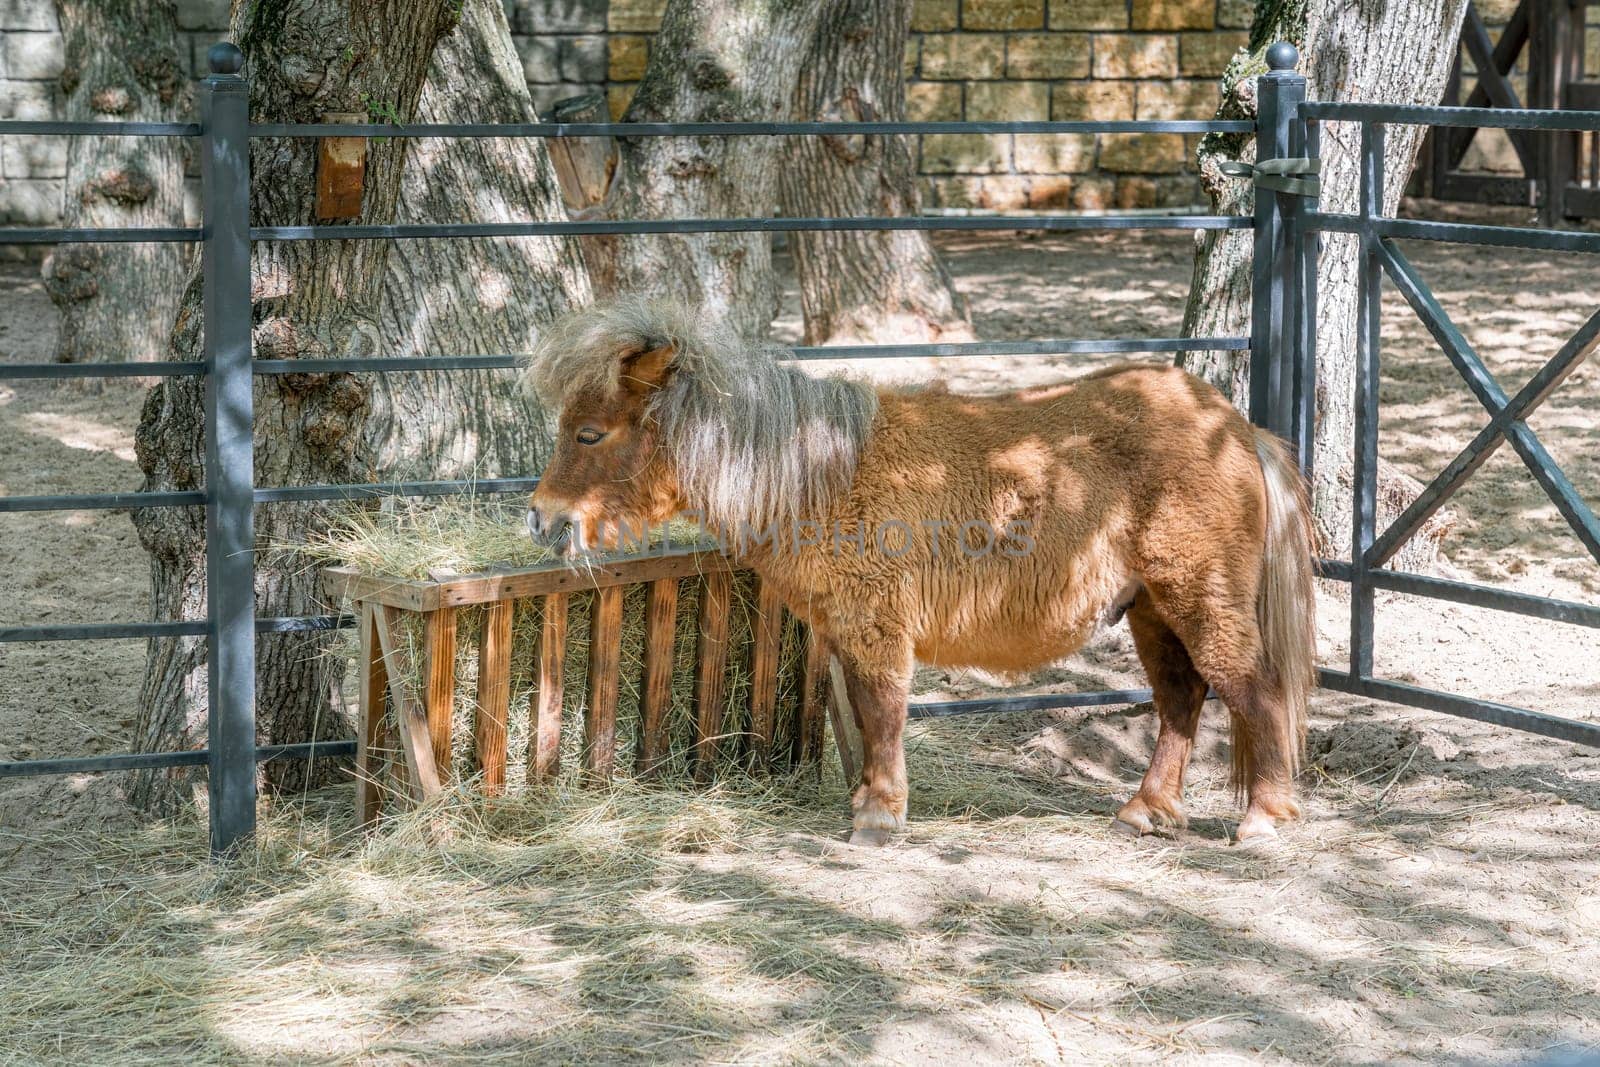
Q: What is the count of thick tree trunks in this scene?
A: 6